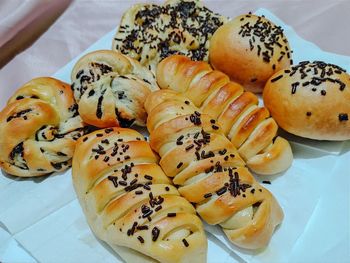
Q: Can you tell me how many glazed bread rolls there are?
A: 8